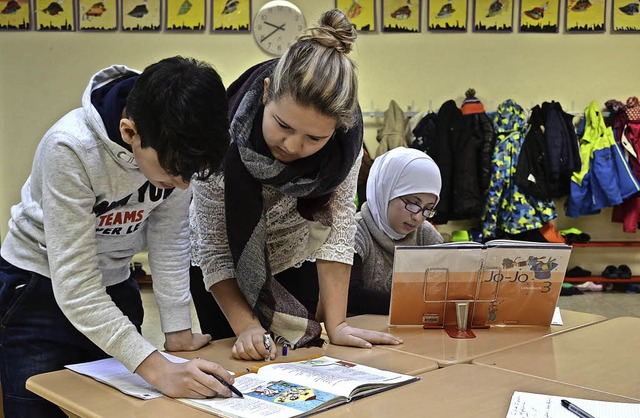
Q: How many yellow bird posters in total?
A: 13